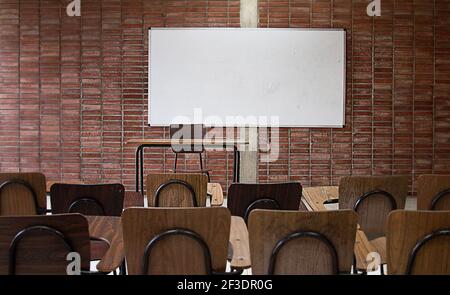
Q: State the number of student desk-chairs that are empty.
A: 10